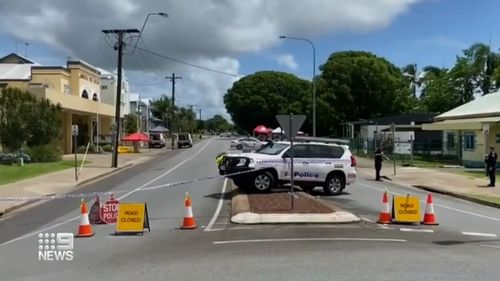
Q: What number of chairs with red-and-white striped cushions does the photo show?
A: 0